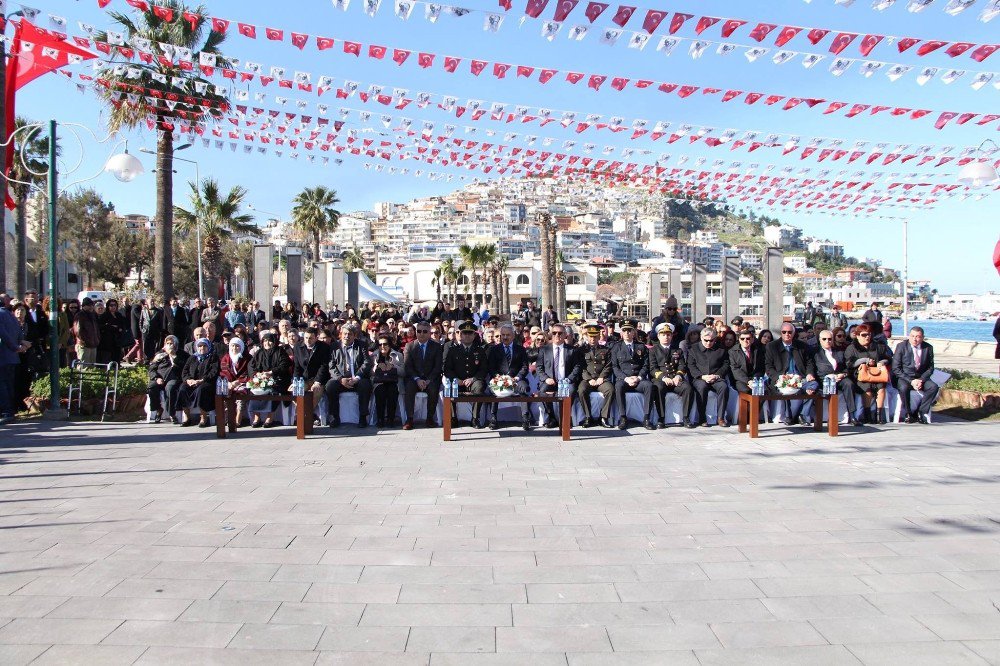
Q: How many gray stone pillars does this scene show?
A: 10